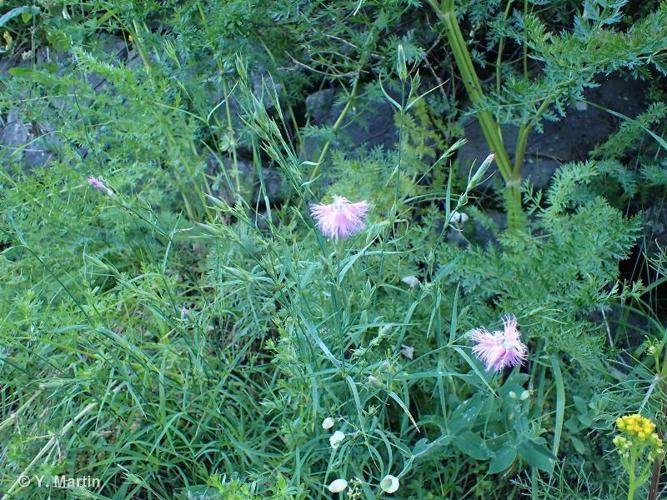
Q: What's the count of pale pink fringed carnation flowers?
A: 2